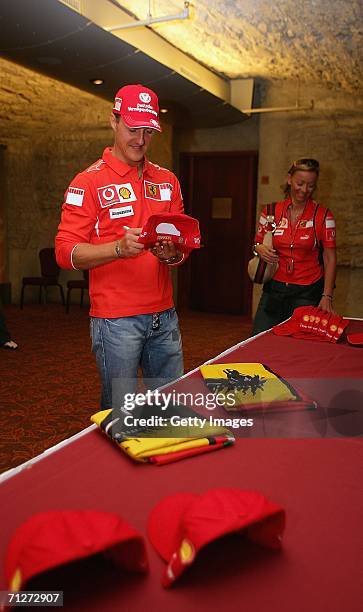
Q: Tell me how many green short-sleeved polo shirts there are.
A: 0